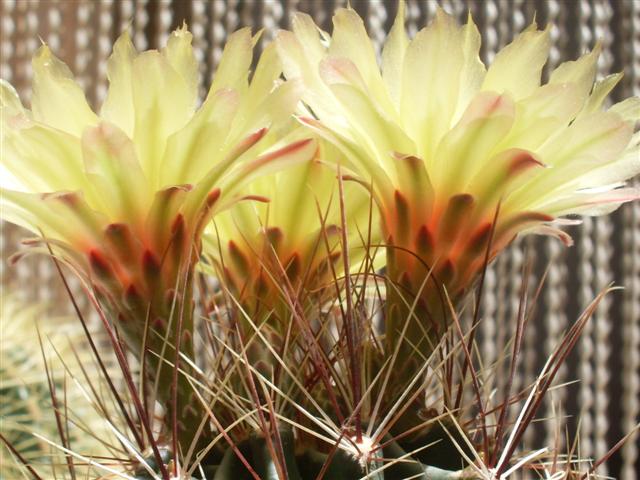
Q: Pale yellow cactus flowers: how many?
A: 3